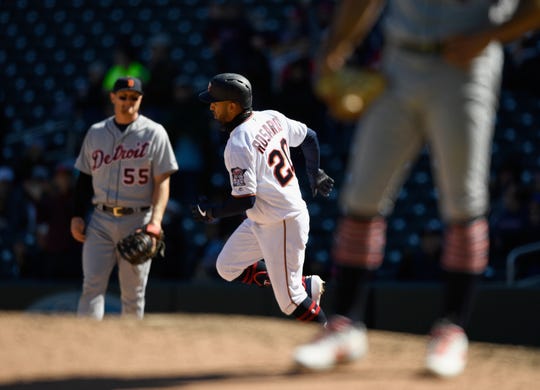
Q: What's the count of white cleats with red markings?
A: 2